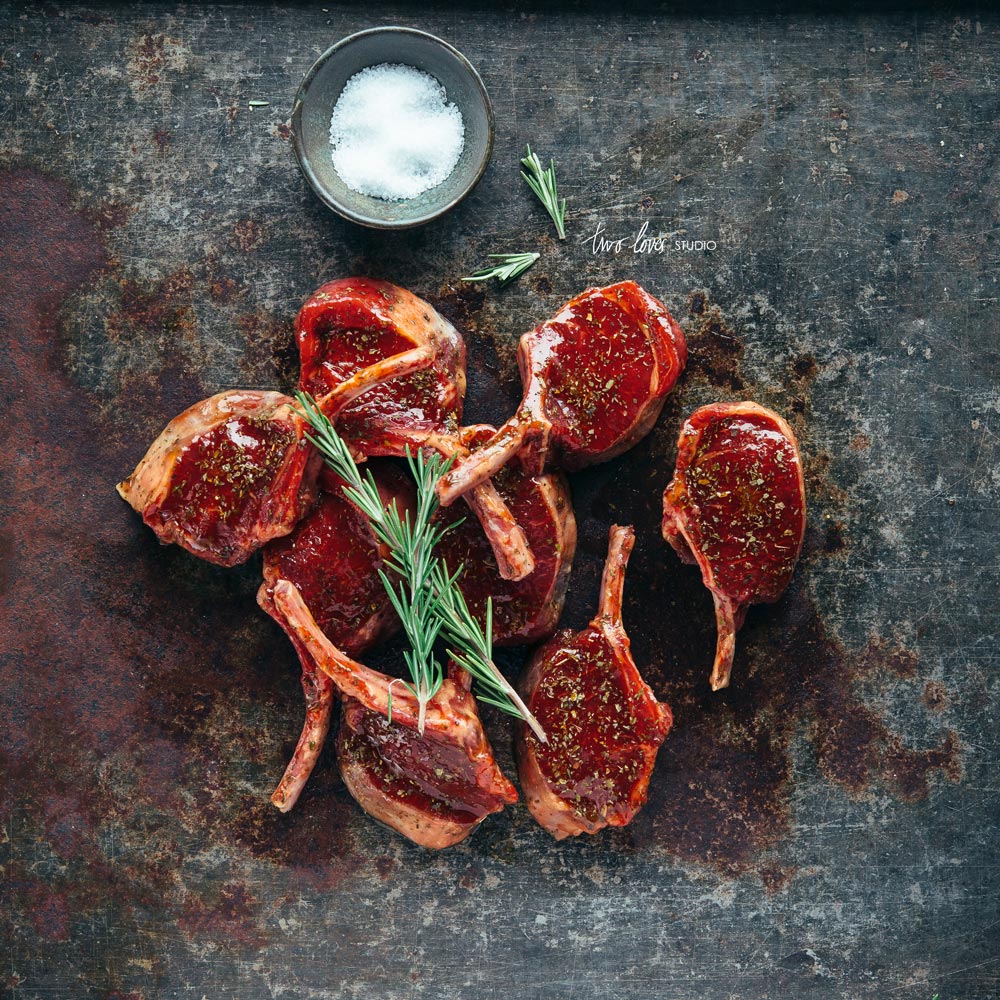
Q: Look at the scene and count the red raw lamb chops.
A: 8